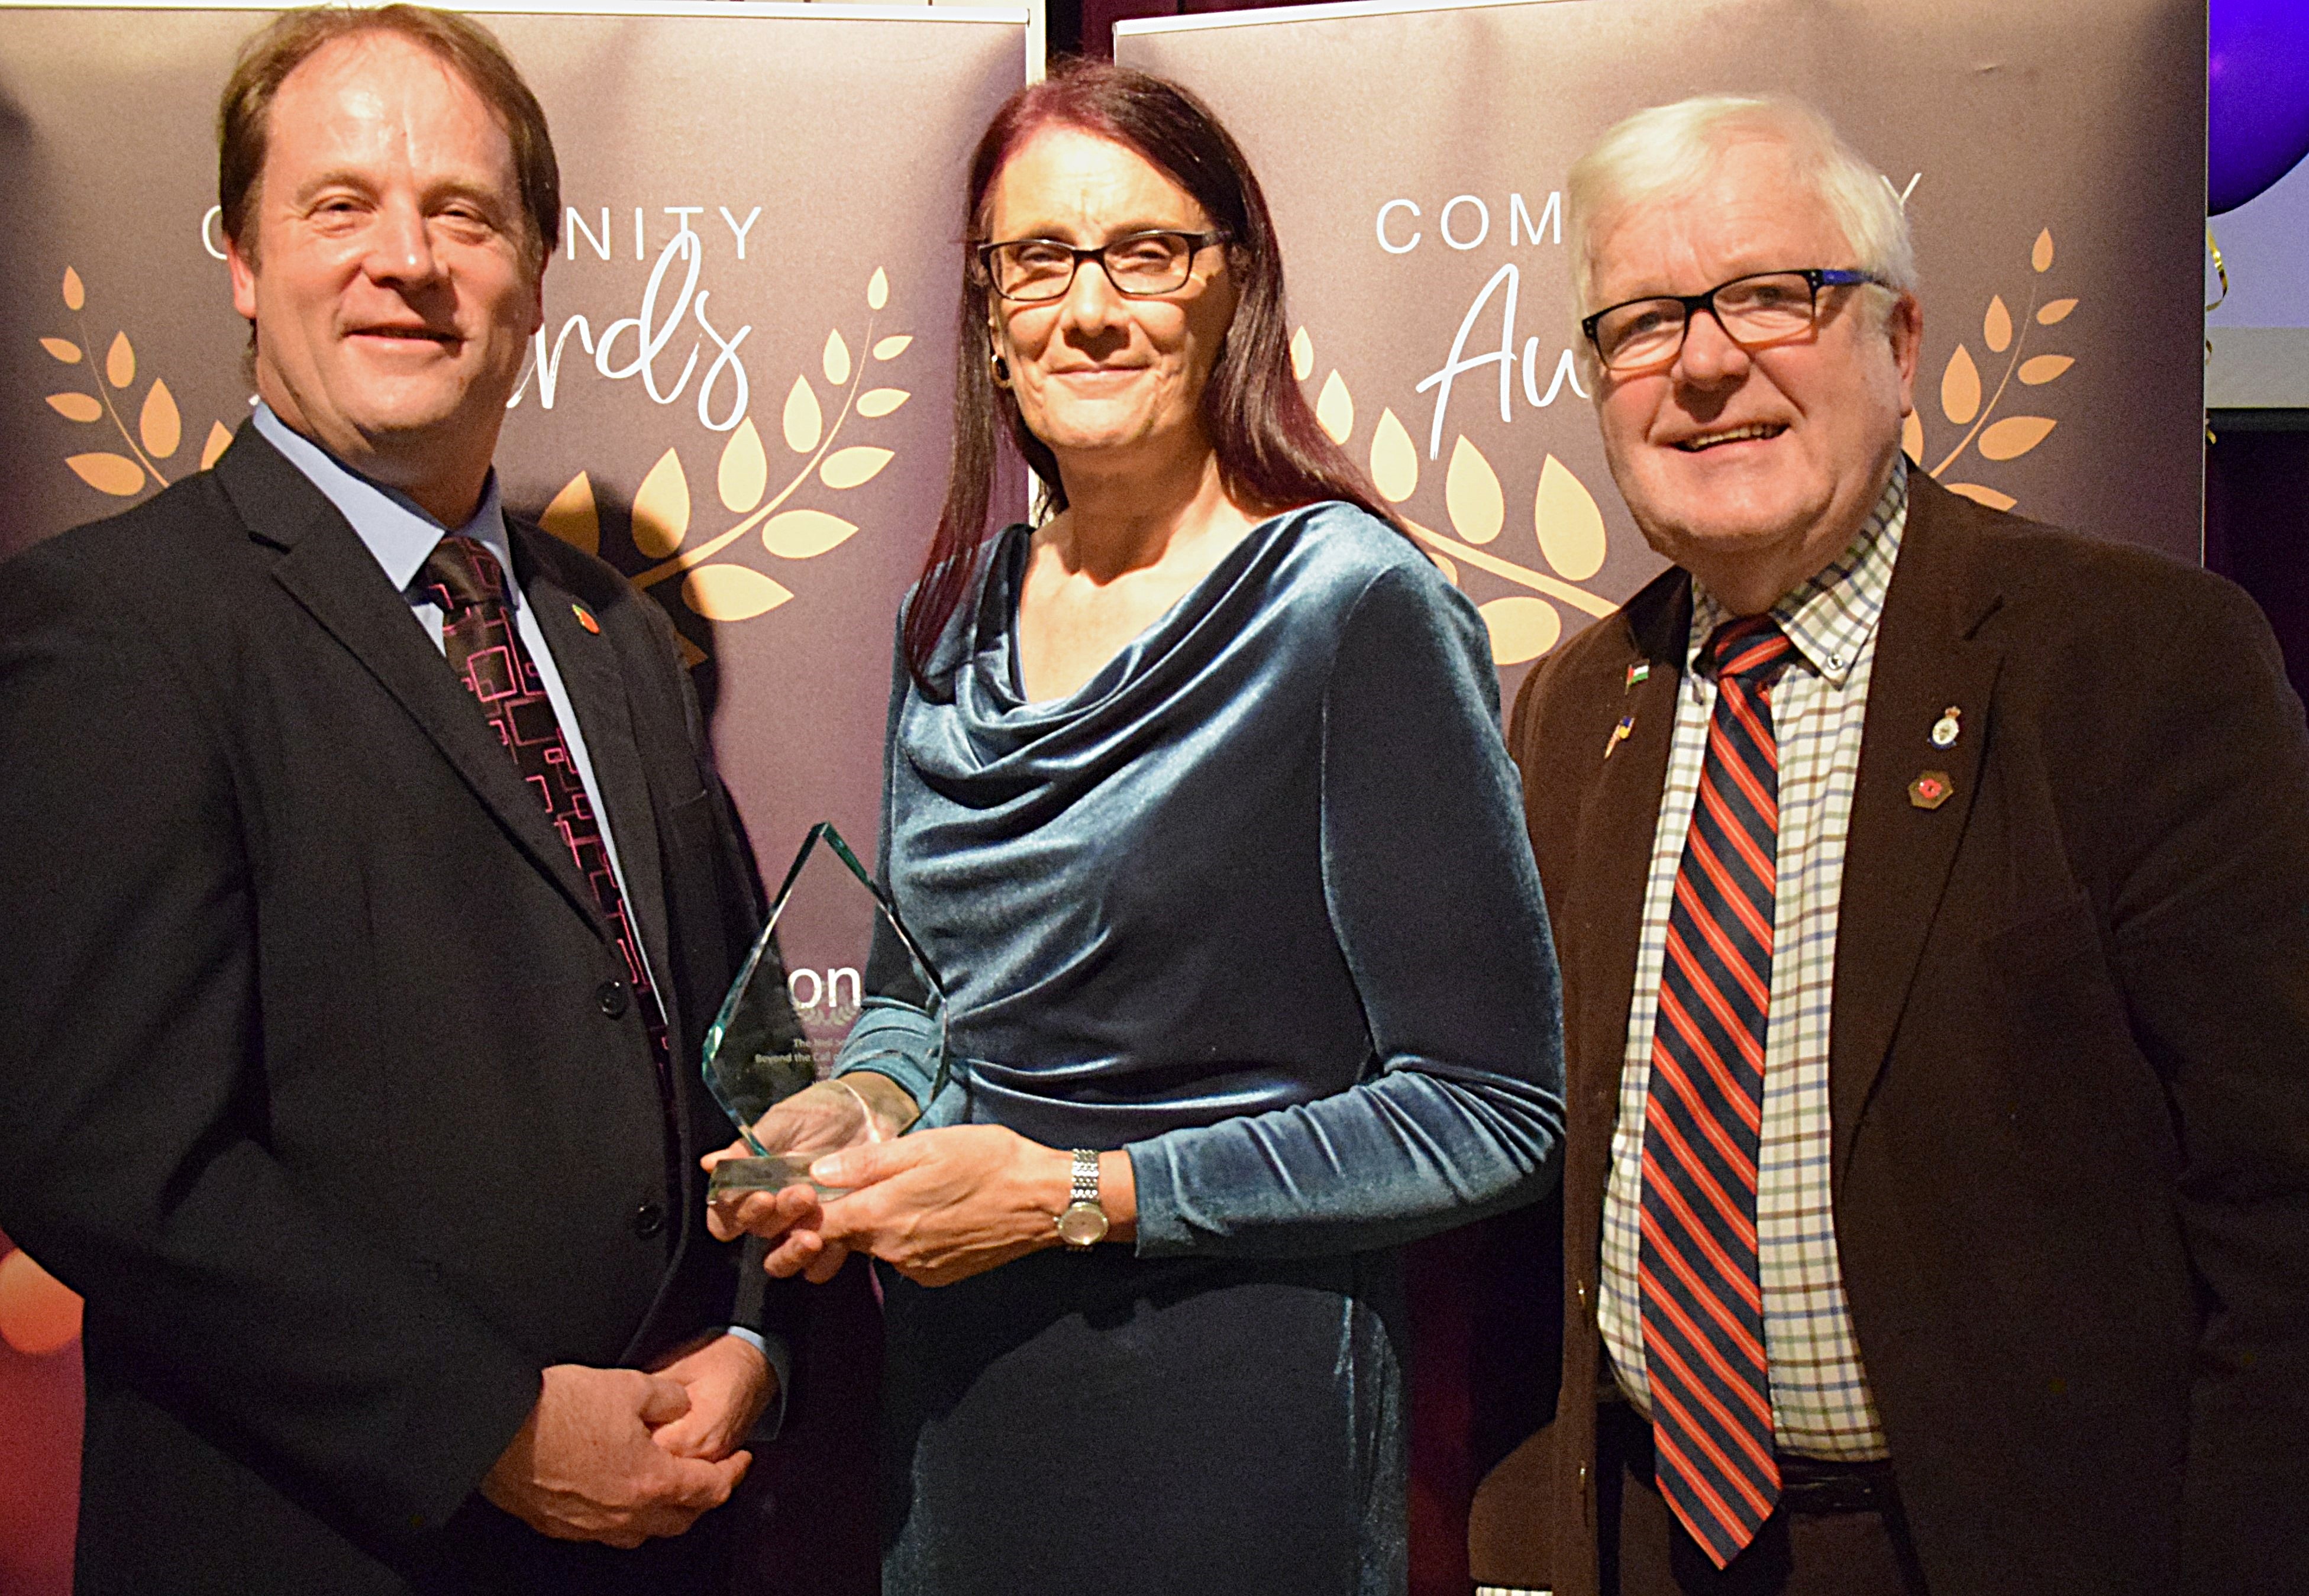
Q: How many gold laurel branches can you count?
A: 4